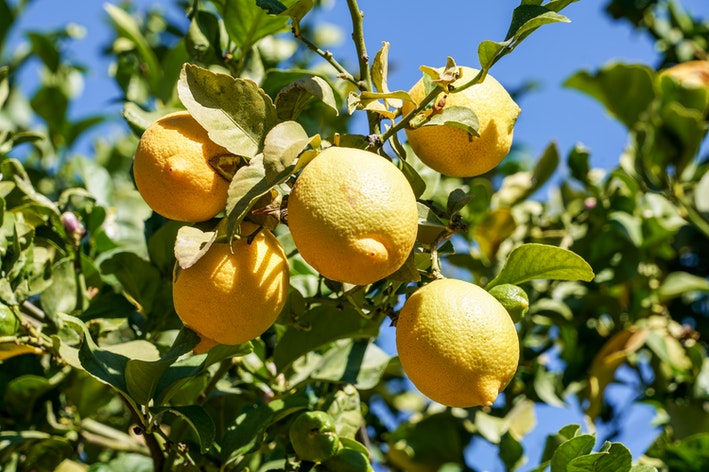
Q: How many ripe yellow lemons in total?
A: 5